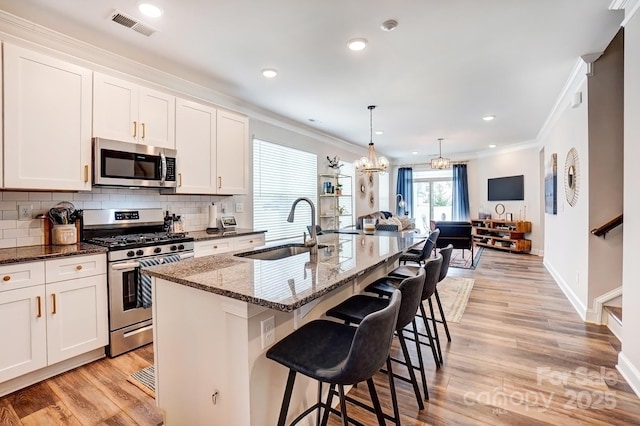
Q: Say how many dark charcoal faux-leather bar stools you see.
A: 4